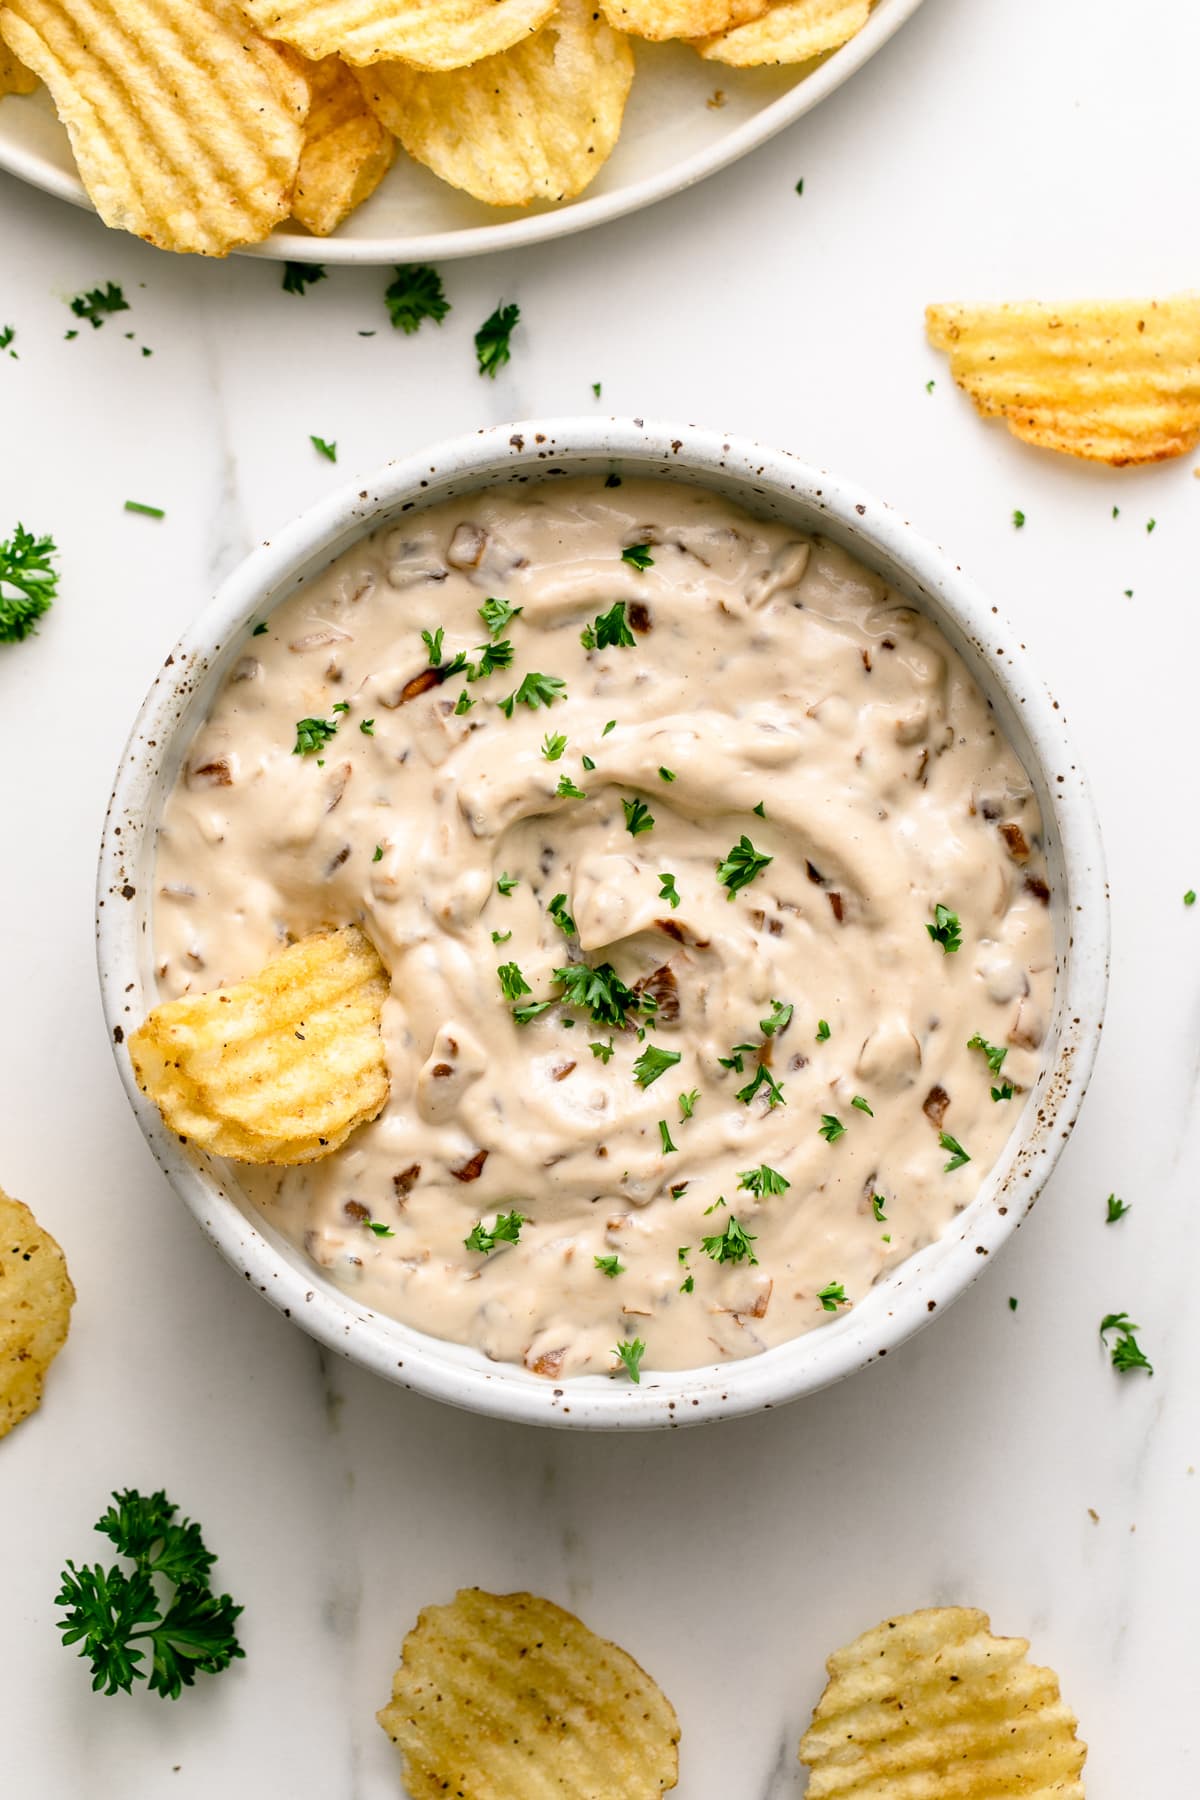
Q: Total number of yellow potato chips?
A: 12